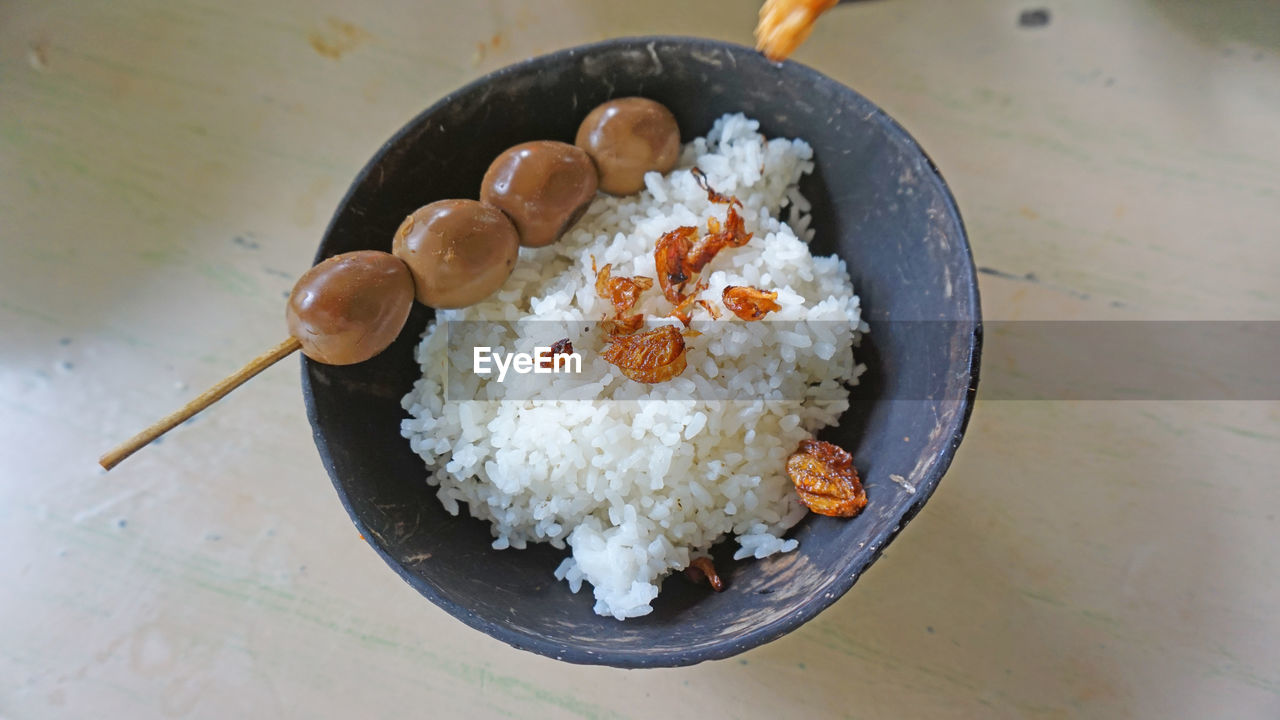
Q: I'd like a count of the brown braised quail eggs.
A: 4